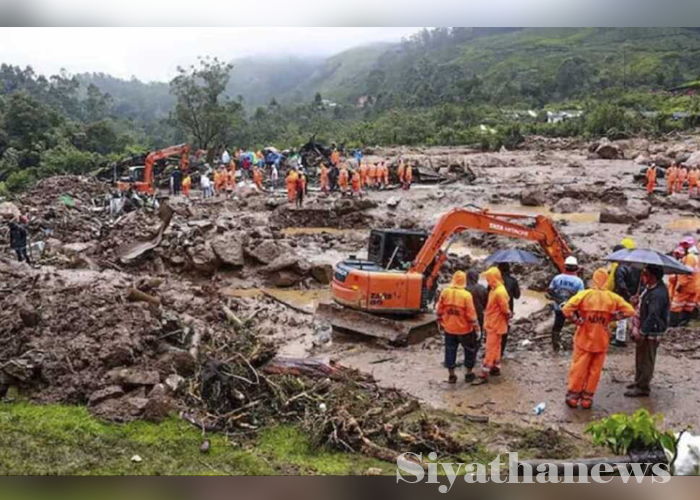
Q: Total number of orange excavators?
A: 2